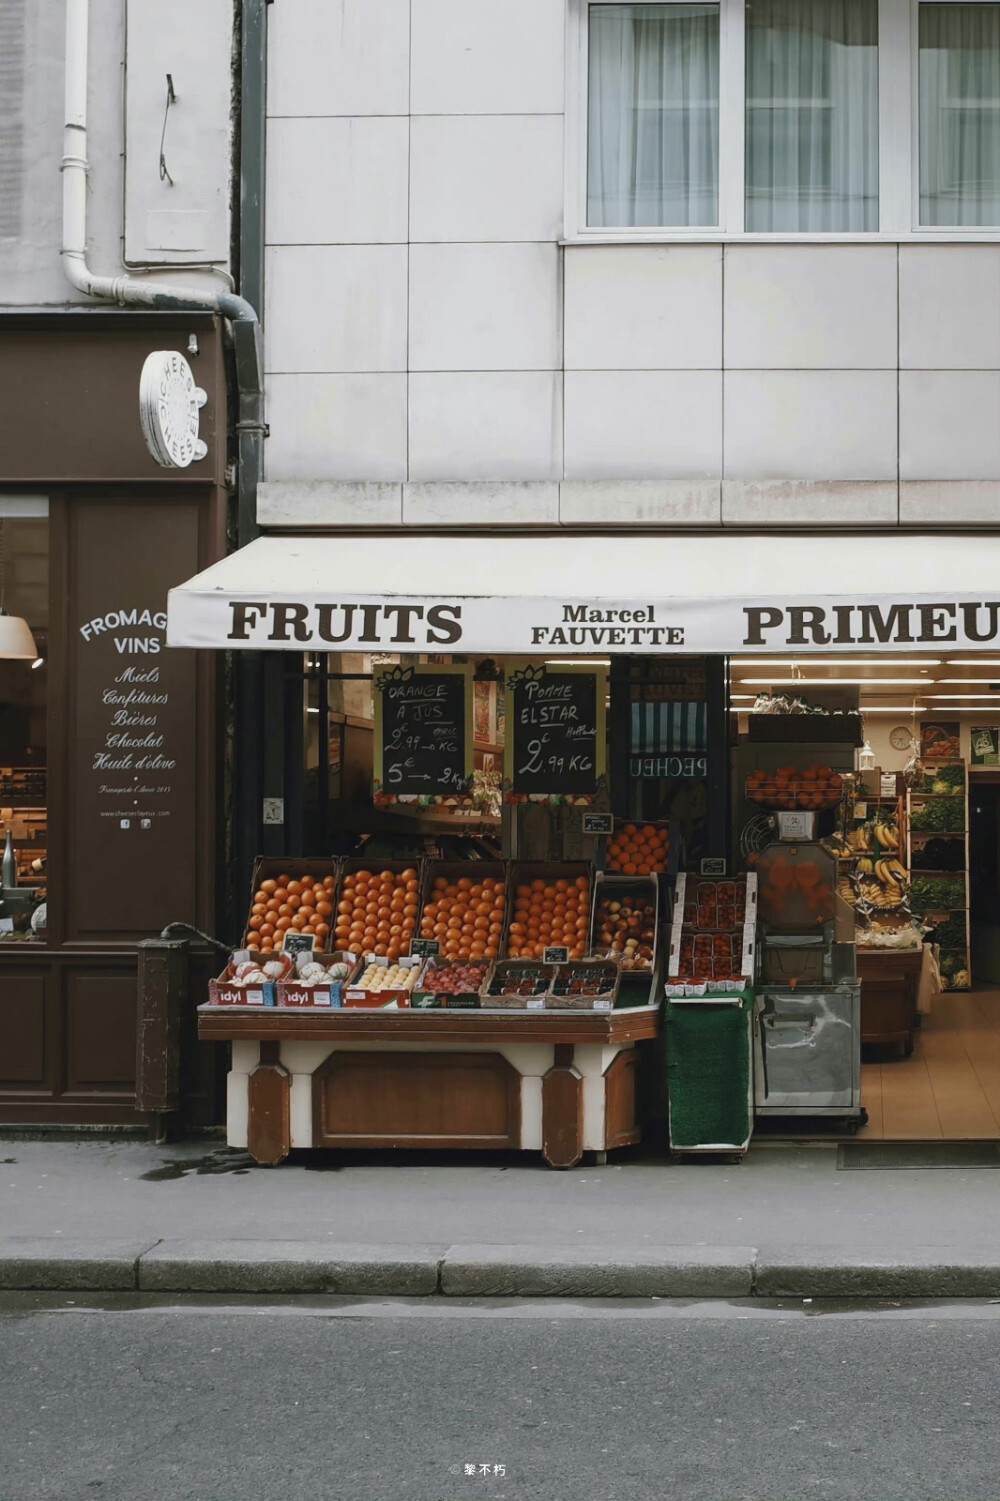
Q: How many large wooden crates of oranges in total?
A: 4